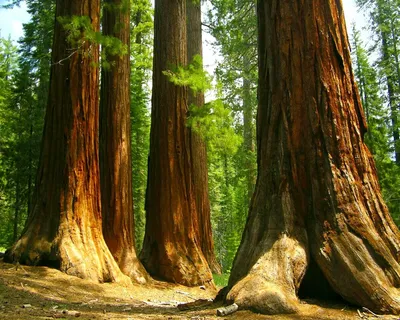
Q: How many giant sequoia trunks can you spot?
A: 5